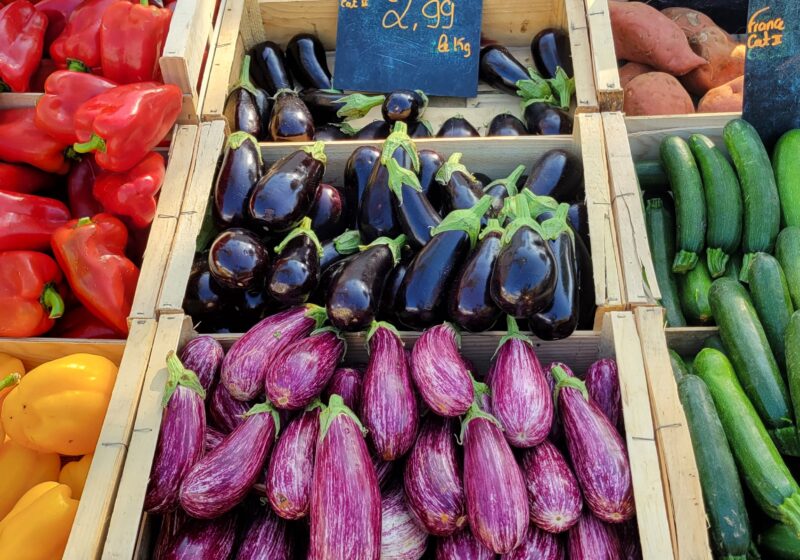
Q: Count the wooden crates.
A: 9